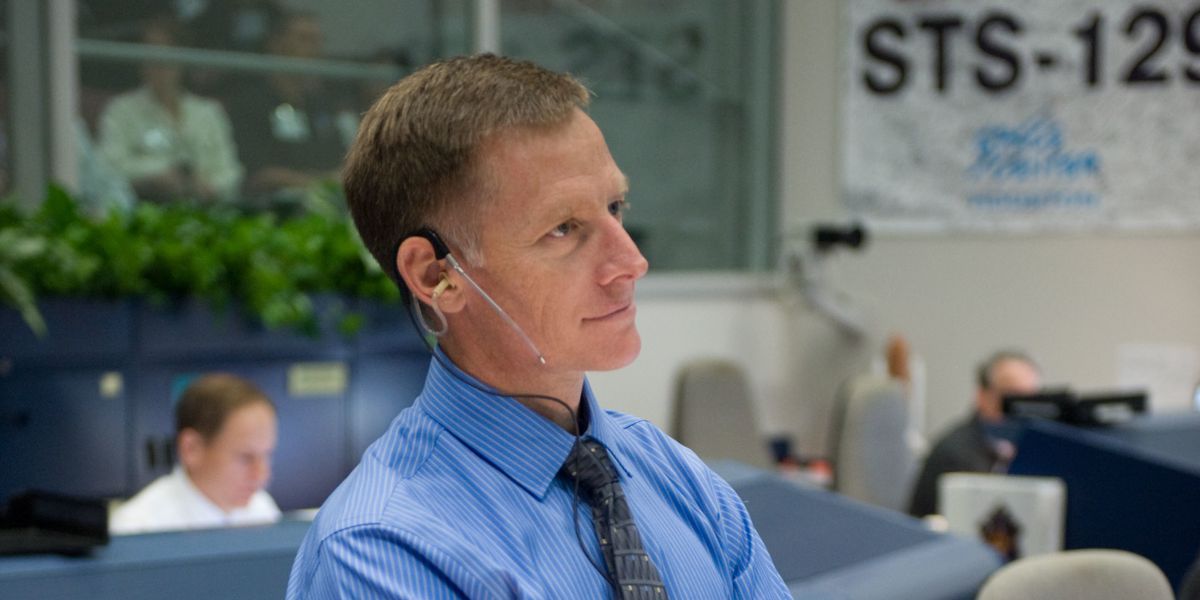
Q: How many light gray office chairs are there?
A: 3